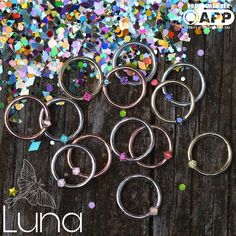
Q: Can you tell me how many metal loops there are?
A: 13